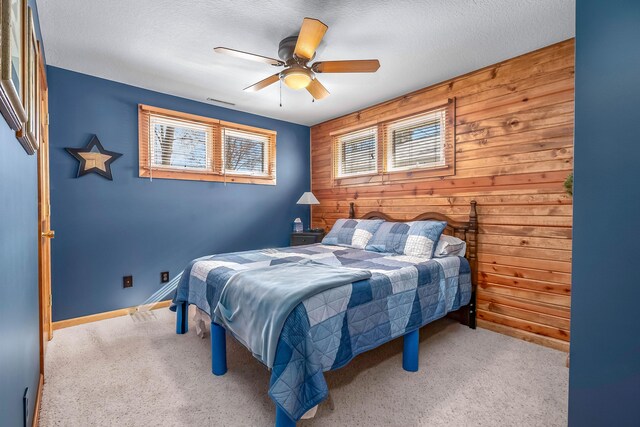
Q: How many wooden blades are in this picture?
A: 5